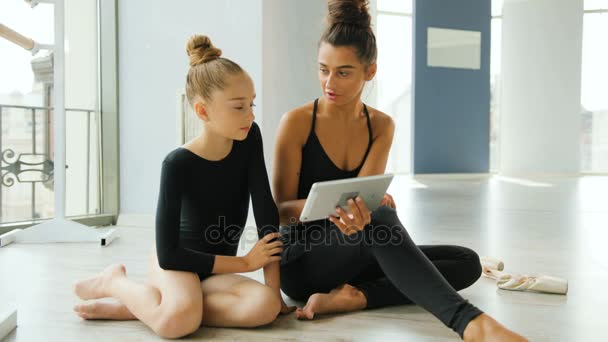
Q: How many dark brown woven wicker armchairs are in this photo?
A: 0